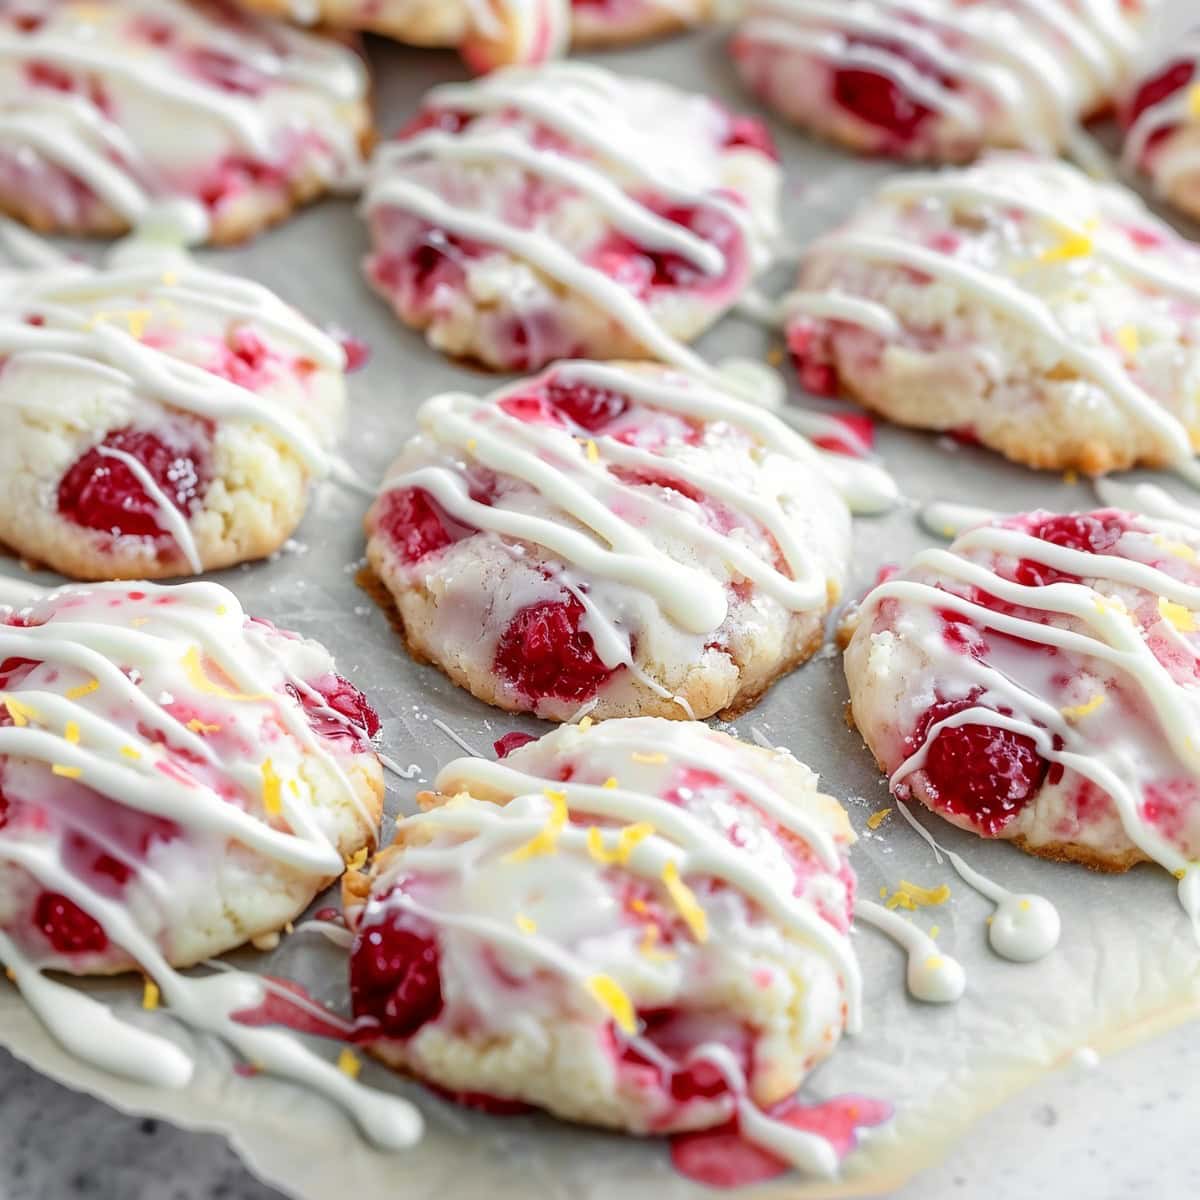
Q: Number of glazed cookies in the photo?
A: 12